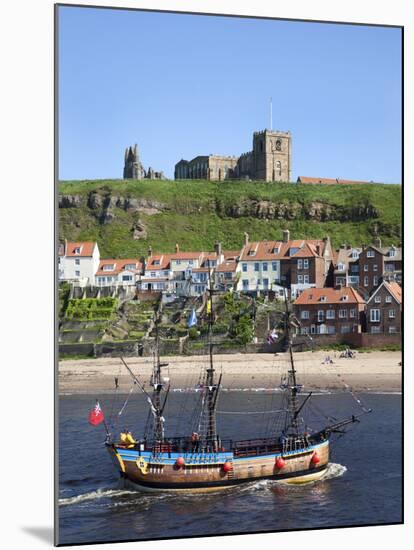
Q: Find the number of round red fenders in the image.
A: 4